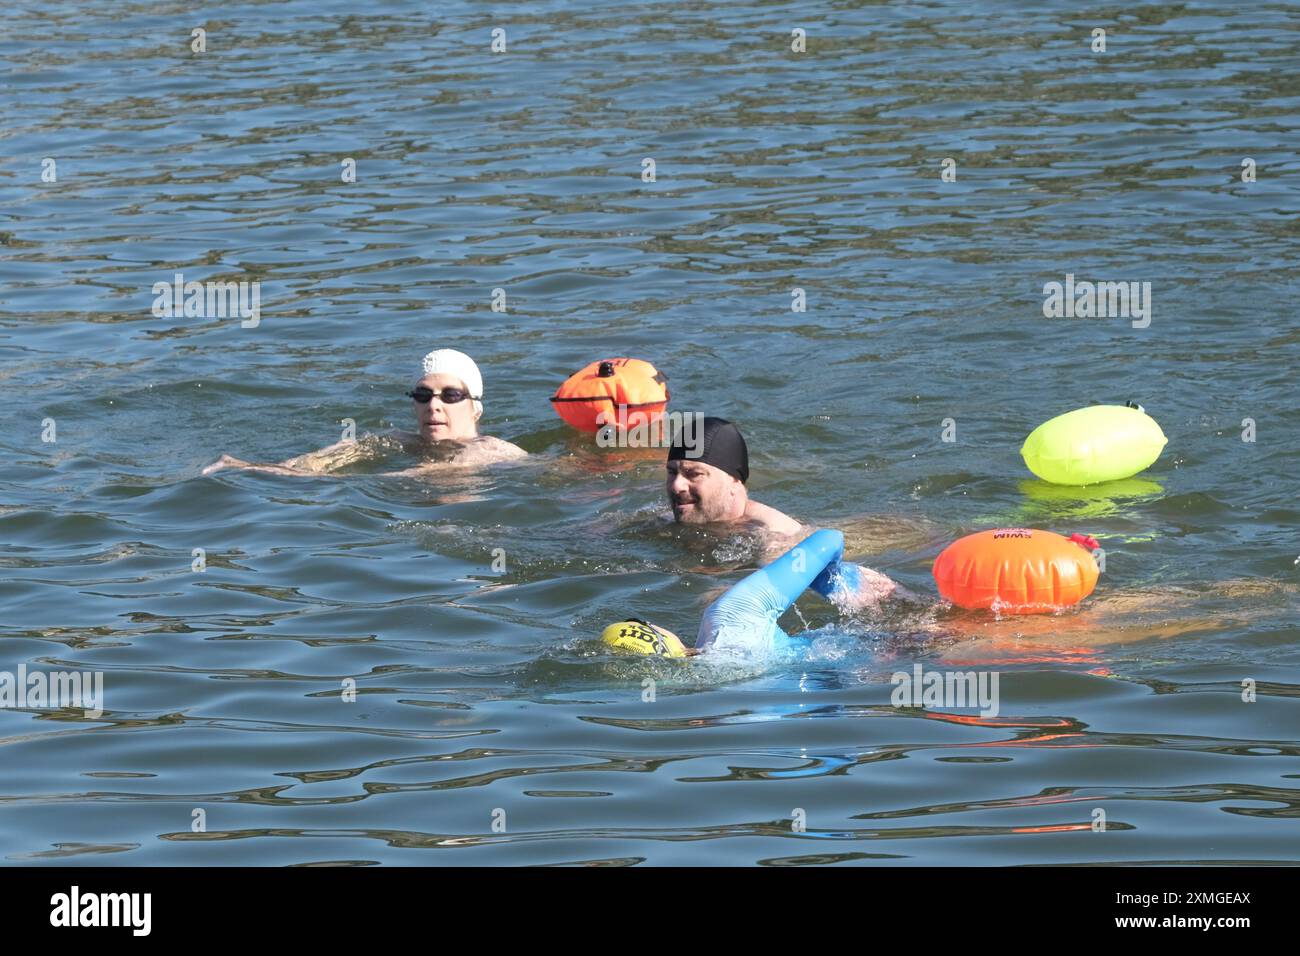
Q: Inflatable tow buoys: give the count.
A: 3